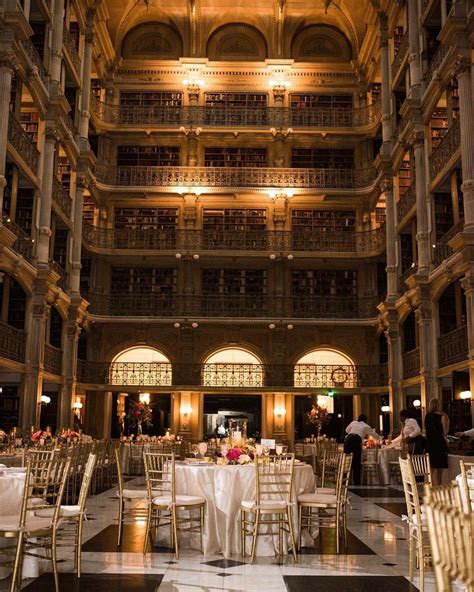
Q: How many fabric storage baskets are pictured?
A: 0